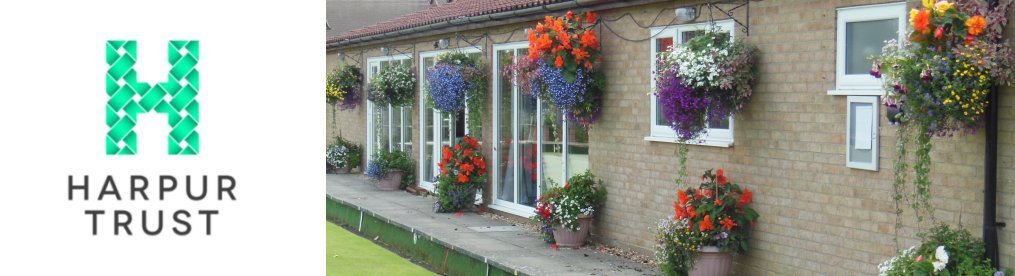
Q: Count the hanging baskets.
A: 6